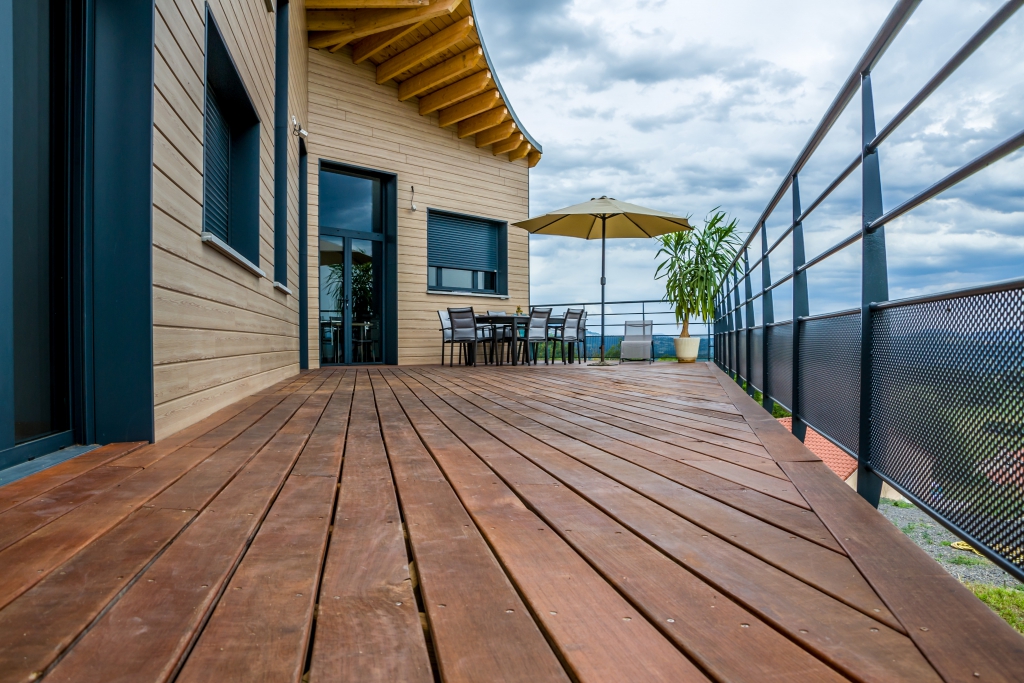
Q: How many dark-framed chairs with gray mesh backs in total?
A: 6